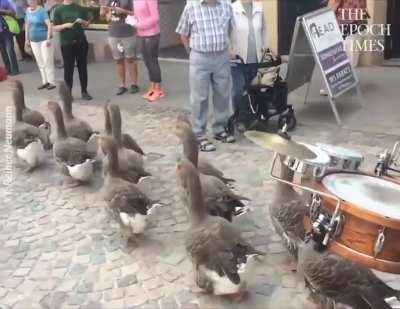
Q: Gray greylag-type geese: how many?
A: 12